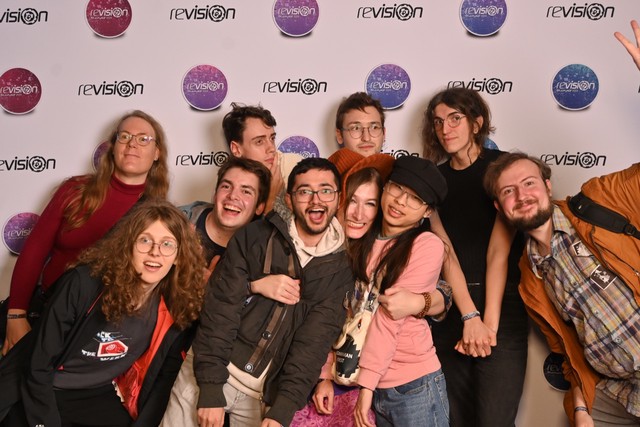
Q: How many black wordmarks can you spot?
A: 11